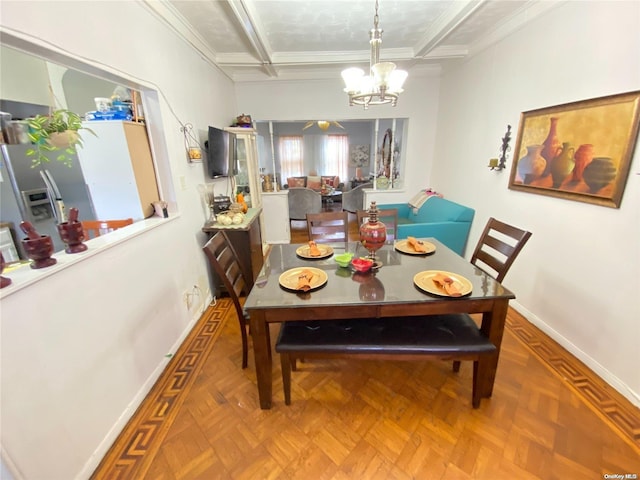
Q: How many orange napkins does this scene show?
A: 4